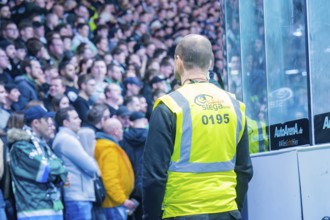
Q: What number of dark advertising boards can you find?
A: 2